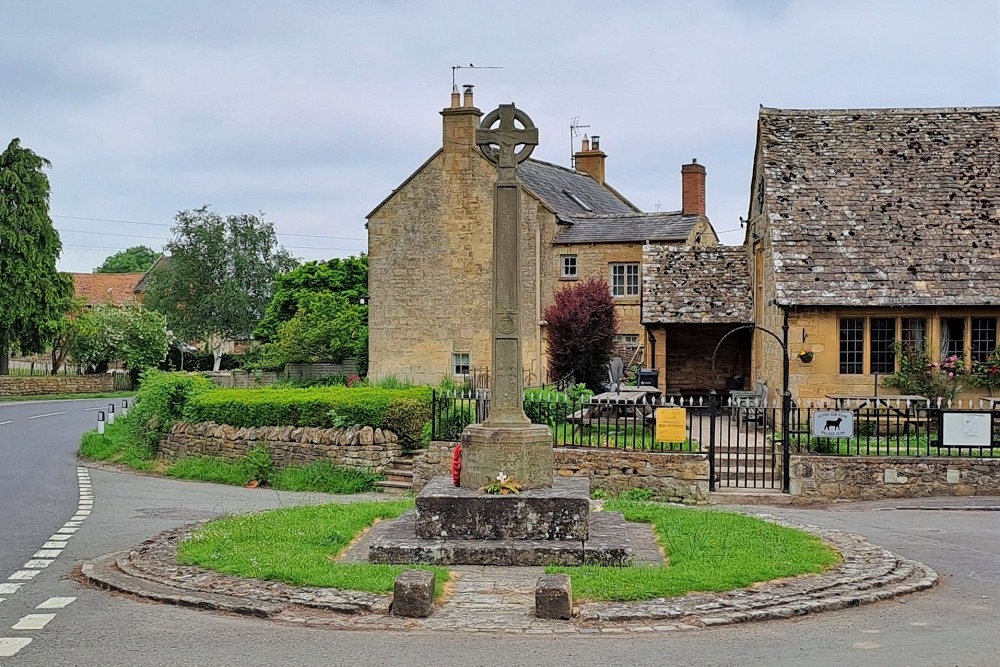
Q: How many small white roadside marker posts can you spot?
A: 3